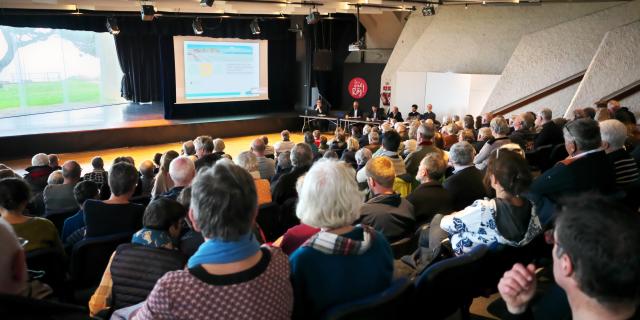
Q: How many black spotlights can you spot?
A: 7